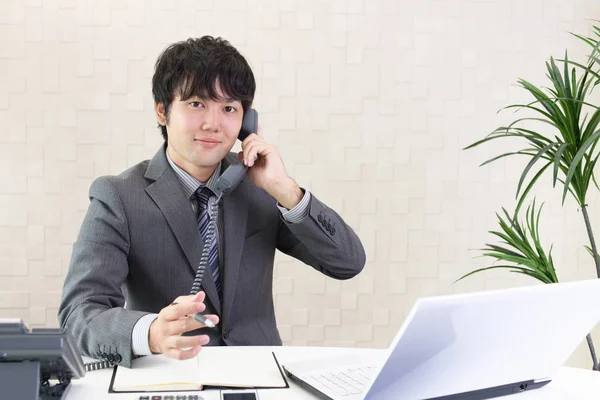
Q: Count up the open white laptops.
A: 1